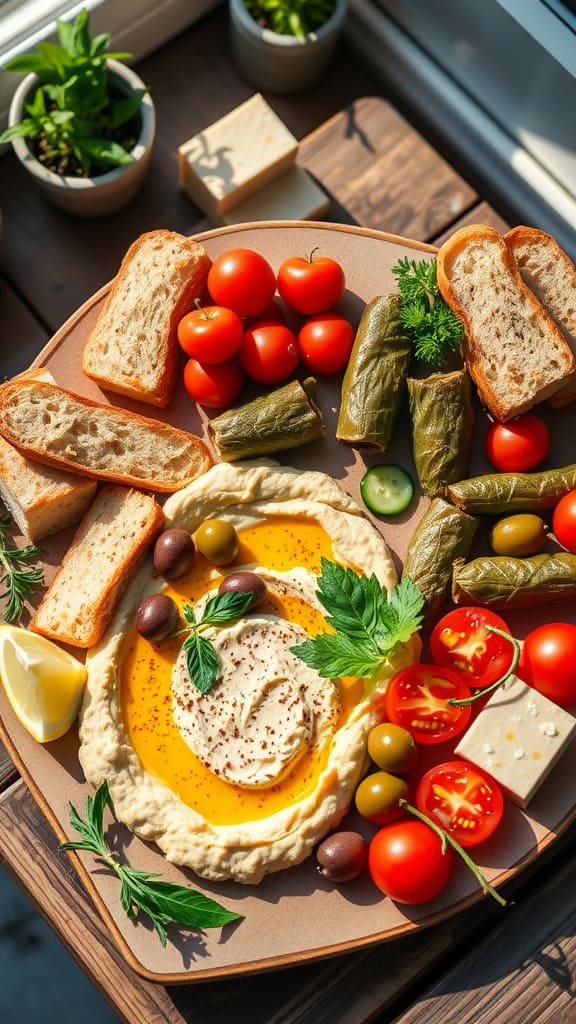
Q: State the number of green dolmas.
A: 6